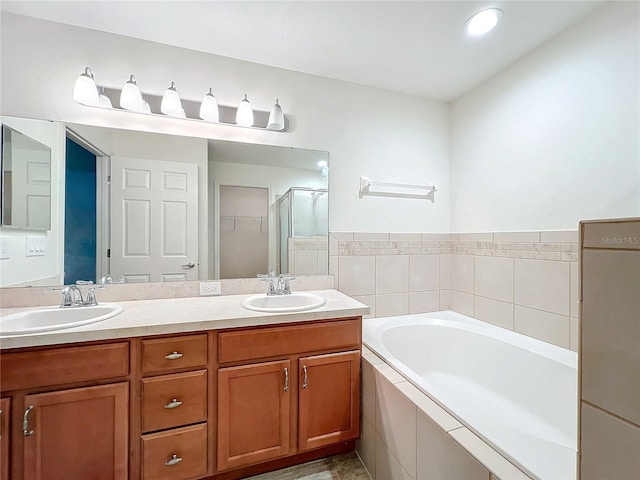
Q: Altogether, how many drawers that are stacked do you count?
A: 3